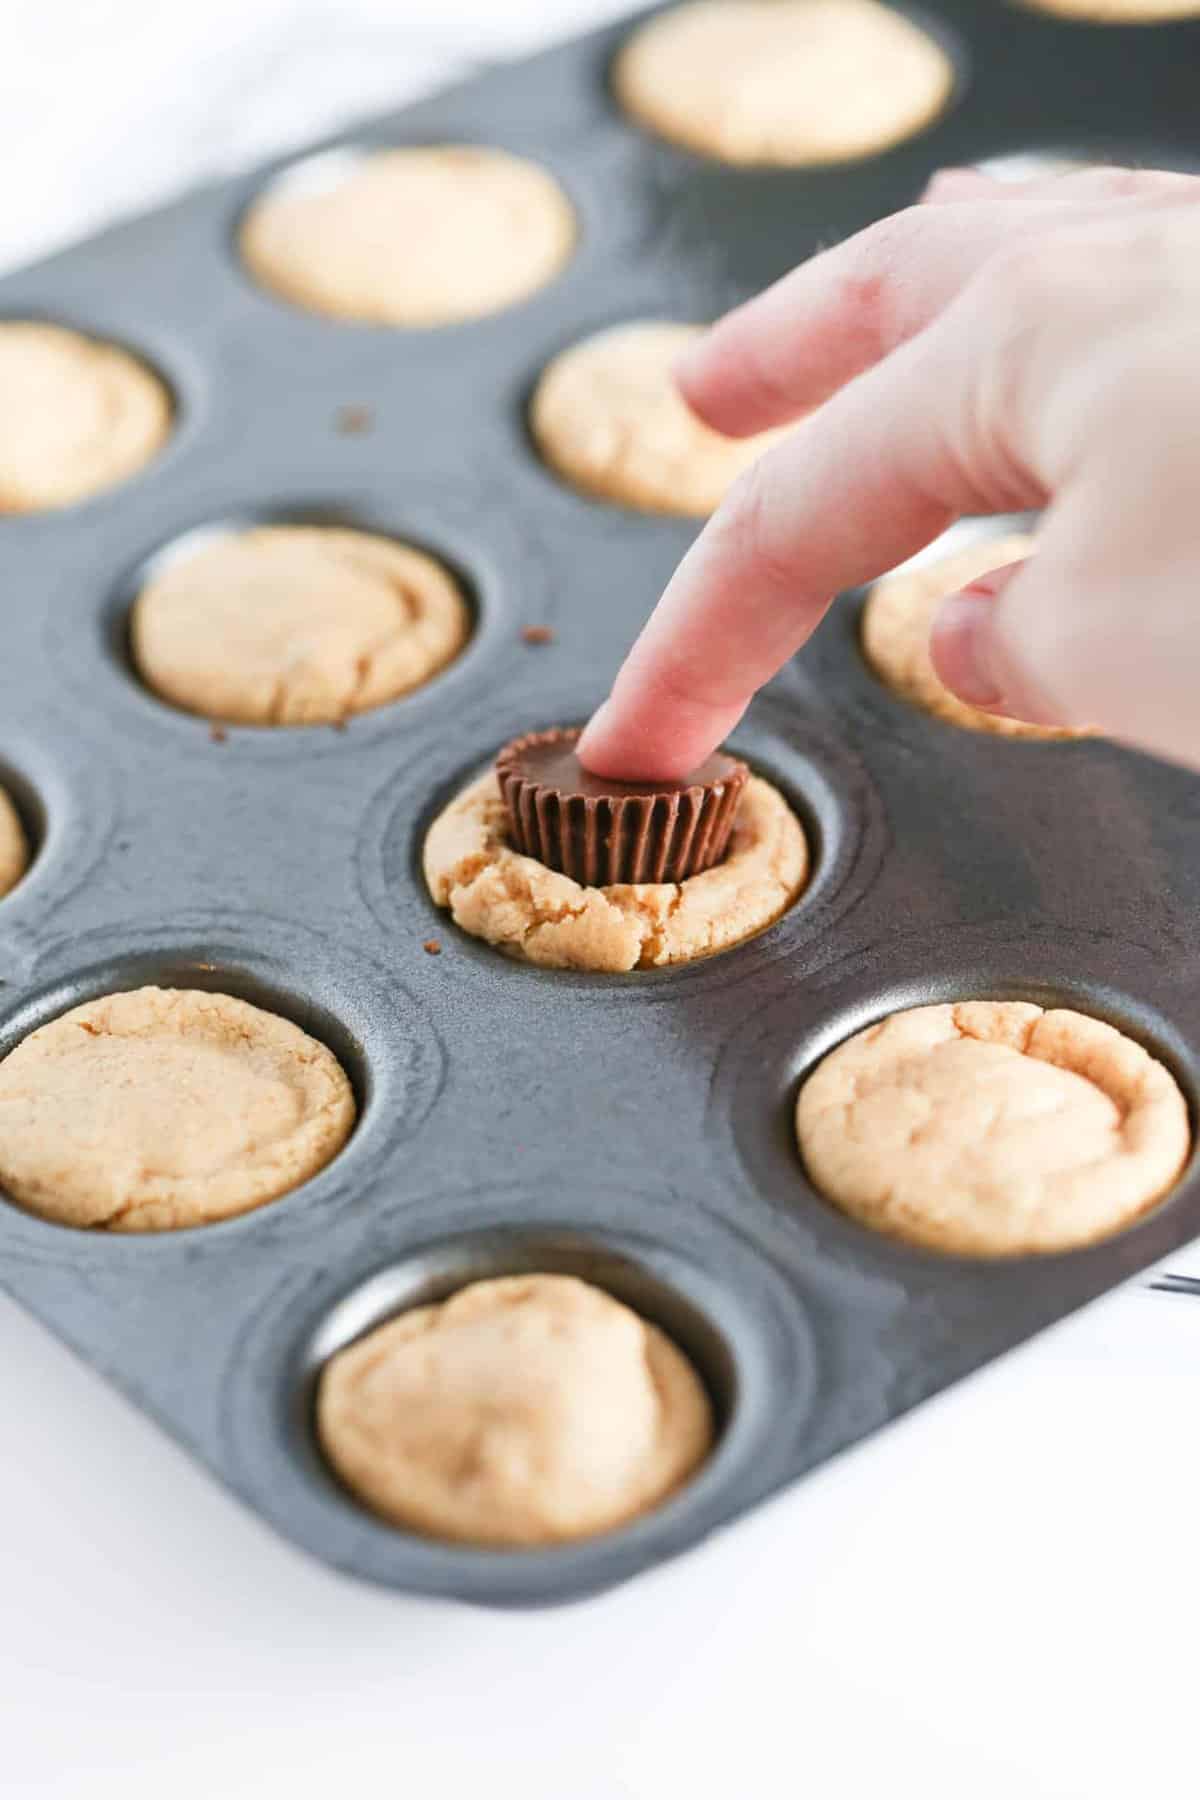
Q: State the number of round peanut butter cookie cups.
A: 12